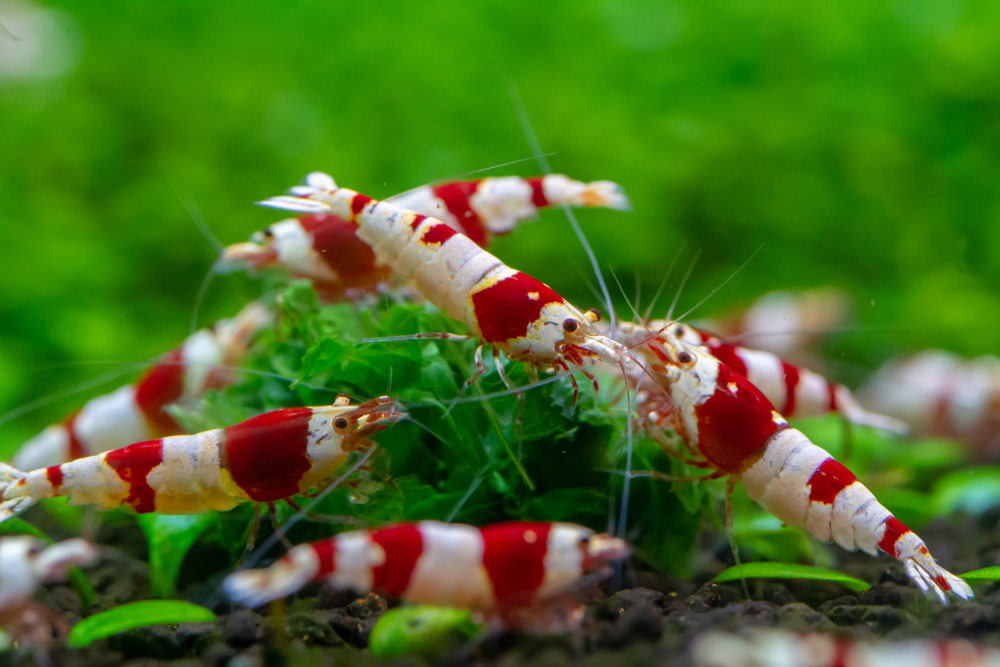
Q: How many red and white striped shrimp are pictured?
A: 11